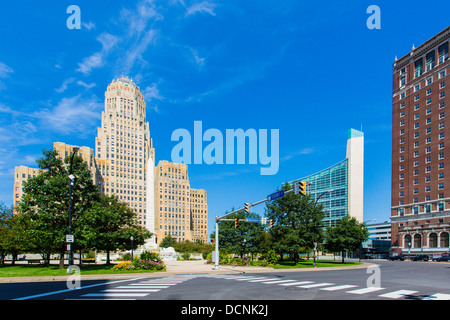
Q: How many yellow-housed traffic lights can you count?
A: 4